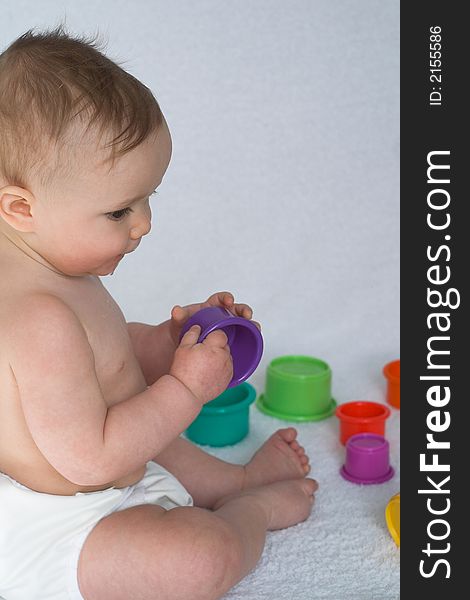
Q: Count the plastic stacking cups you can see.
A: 7